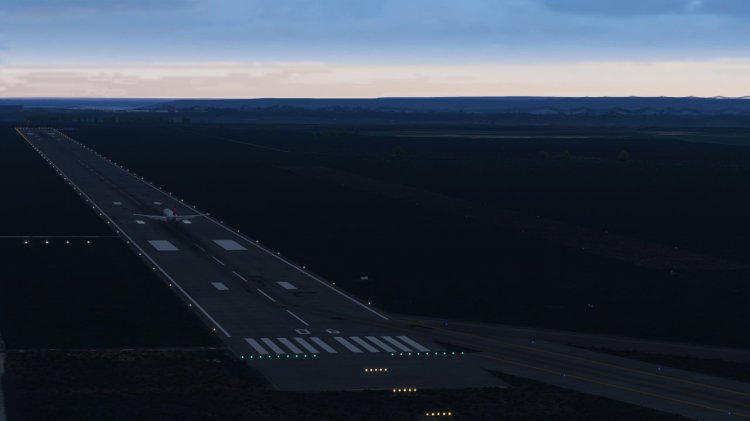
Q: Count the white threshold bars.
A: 10